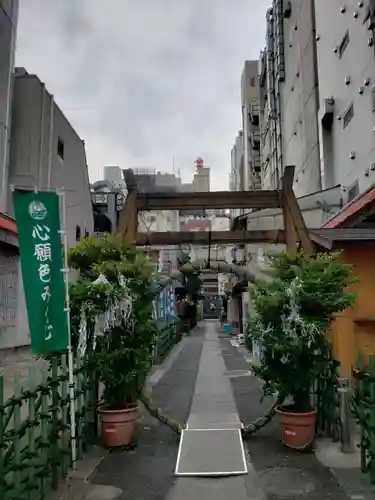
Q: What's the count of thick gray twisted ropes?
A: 1